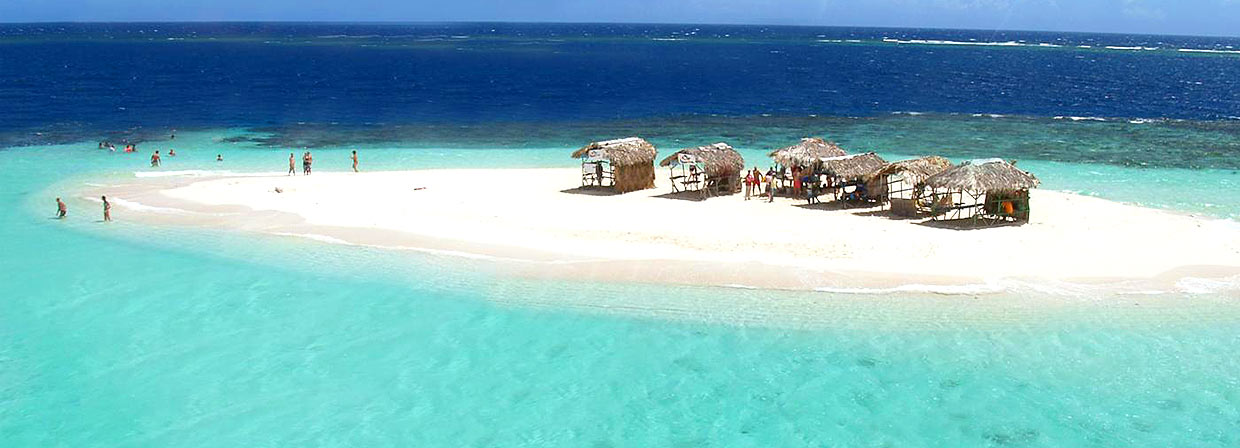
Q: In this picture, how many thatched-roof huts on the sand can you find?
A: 6